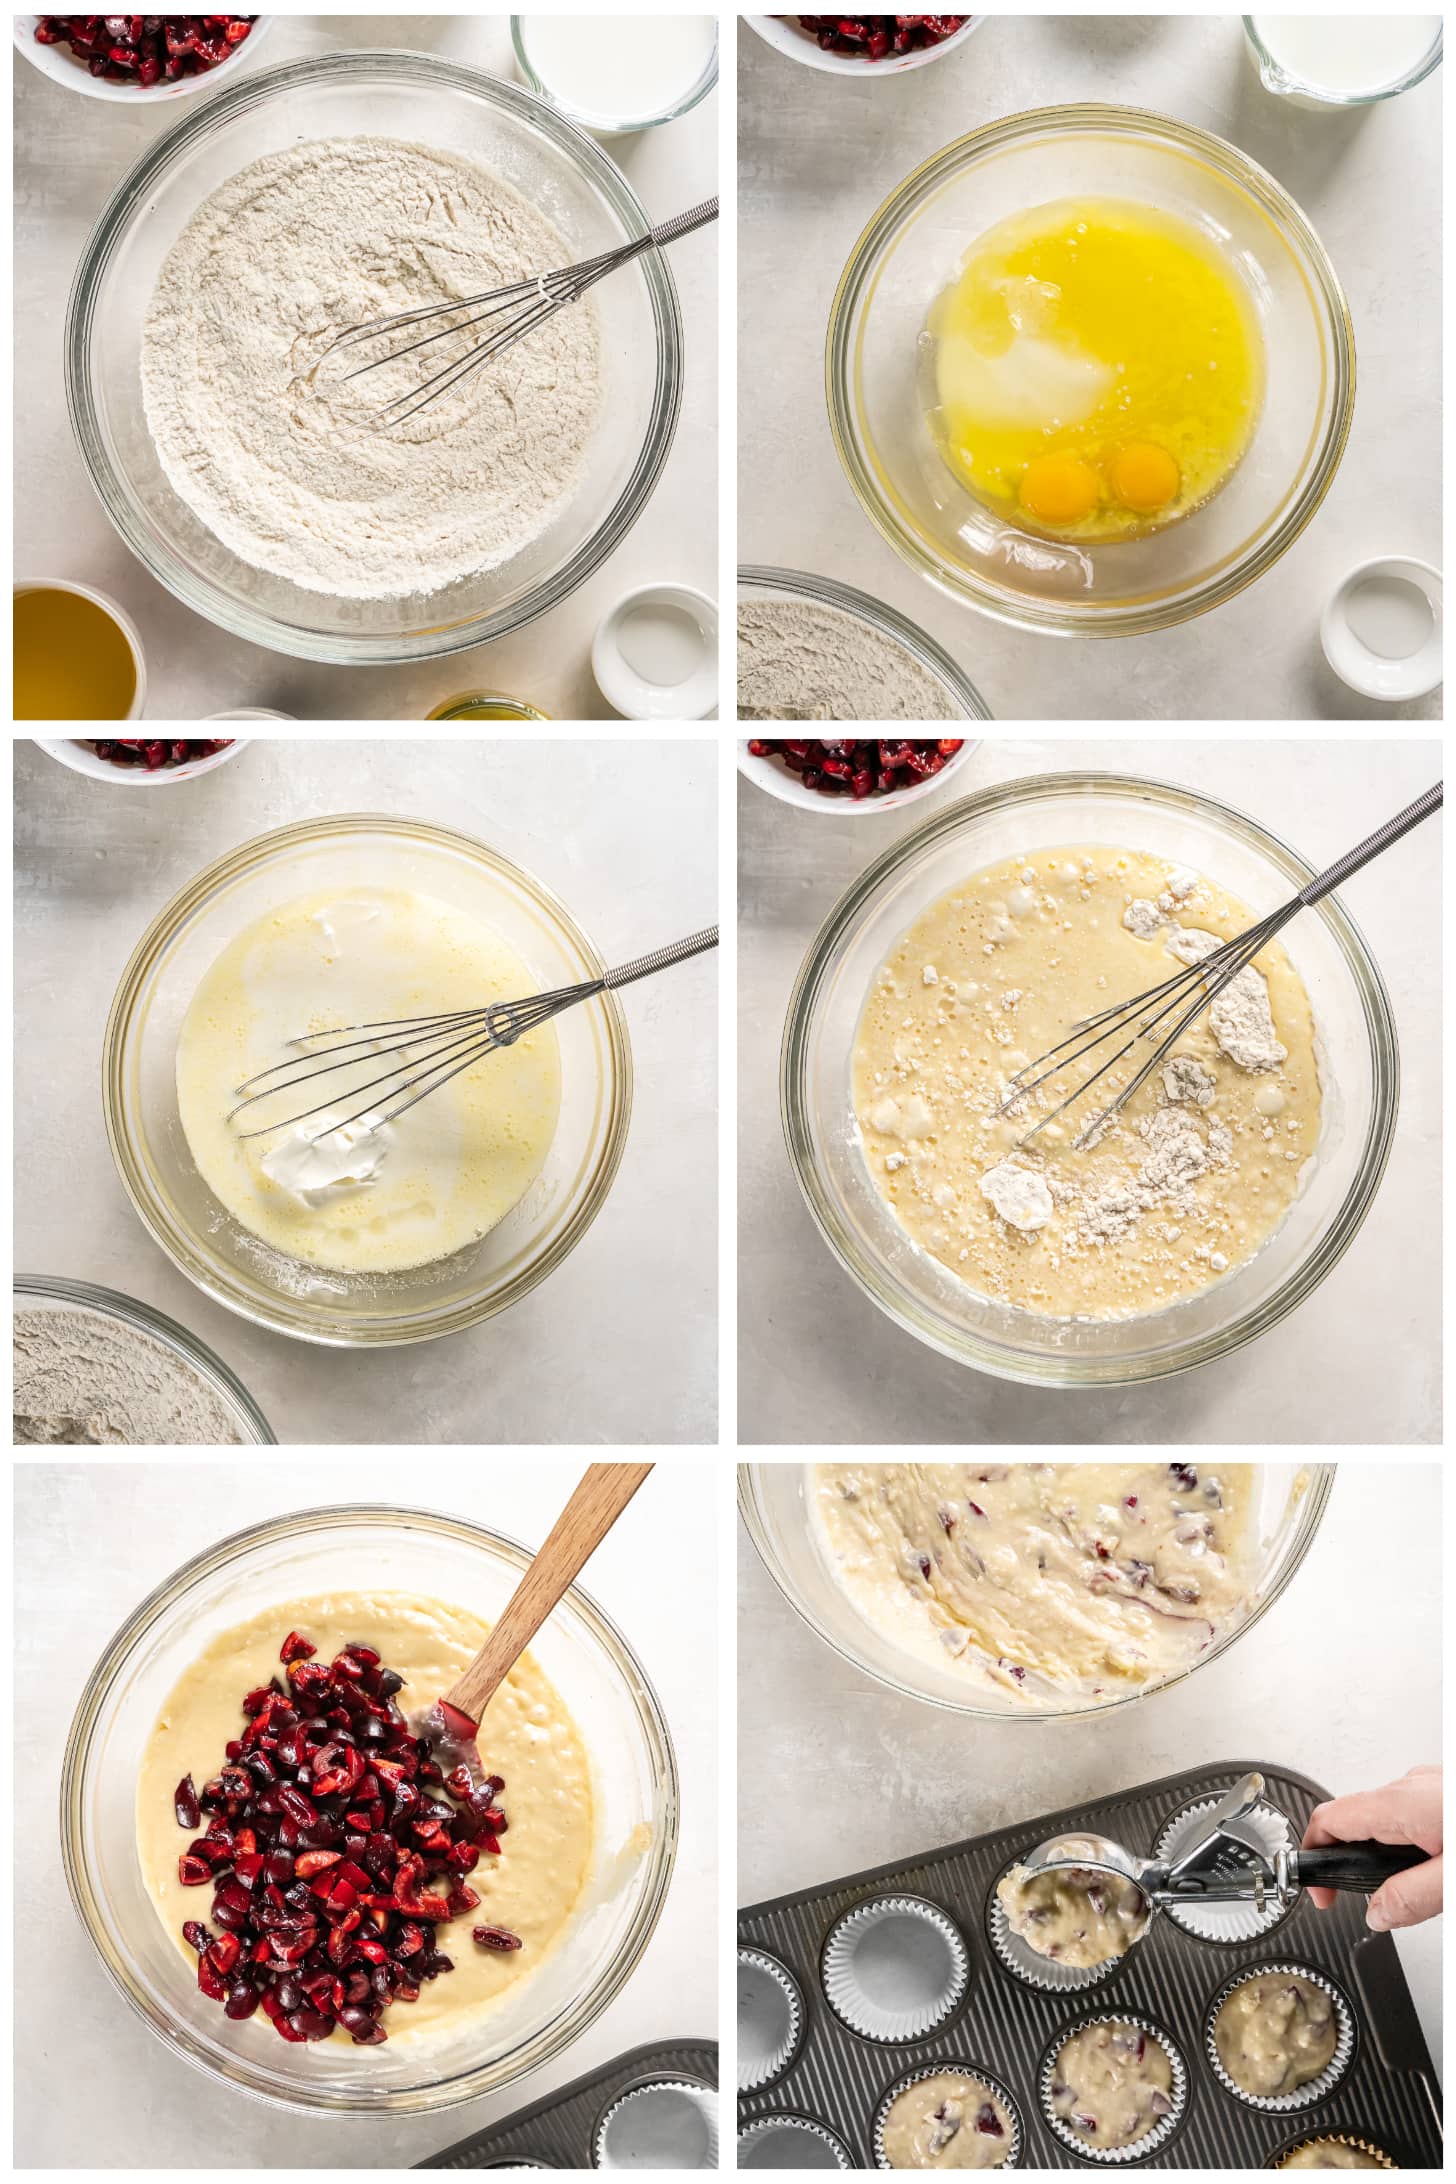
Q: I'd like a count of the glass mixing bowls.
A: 8